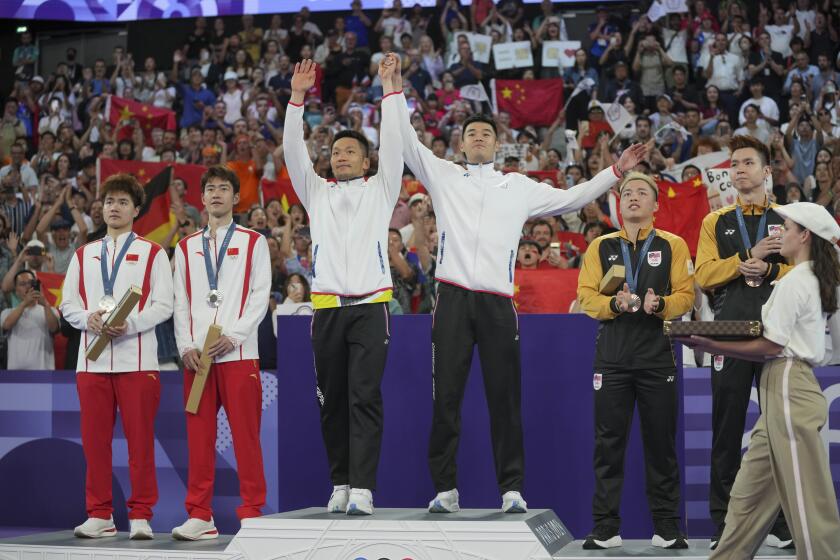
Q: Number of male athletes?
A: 6